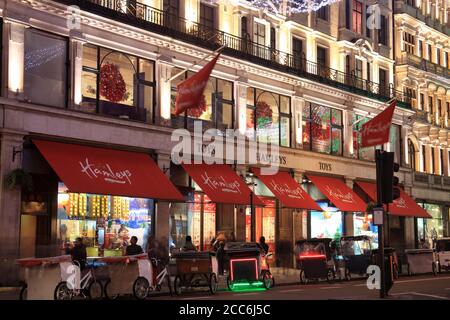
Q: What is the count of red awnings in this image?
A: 5